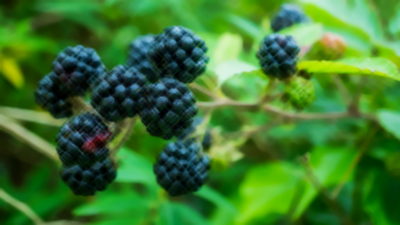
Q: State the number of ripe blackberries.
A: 11